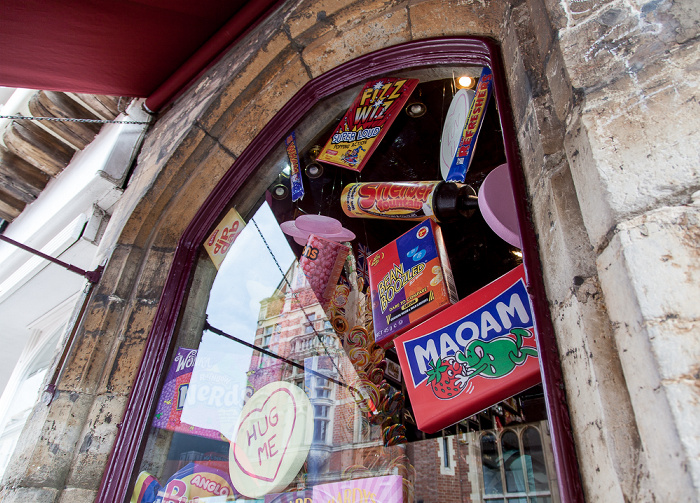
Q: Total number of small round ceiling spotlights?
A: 4